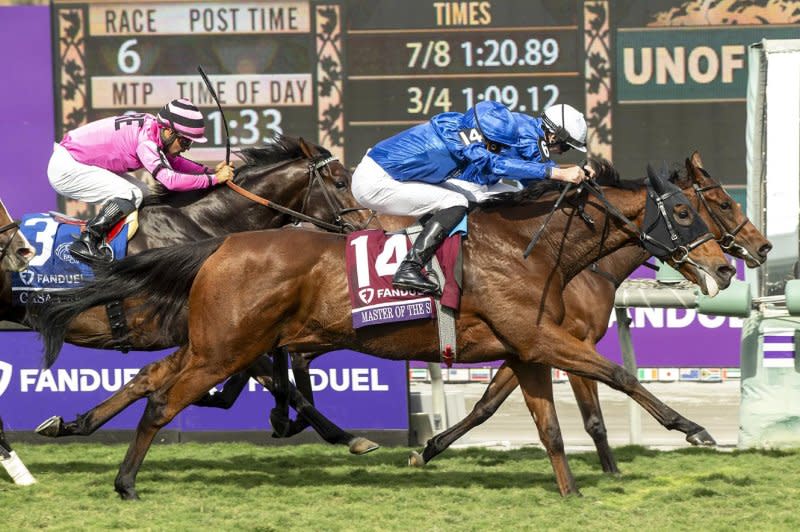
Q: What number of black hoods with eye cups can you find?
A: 1